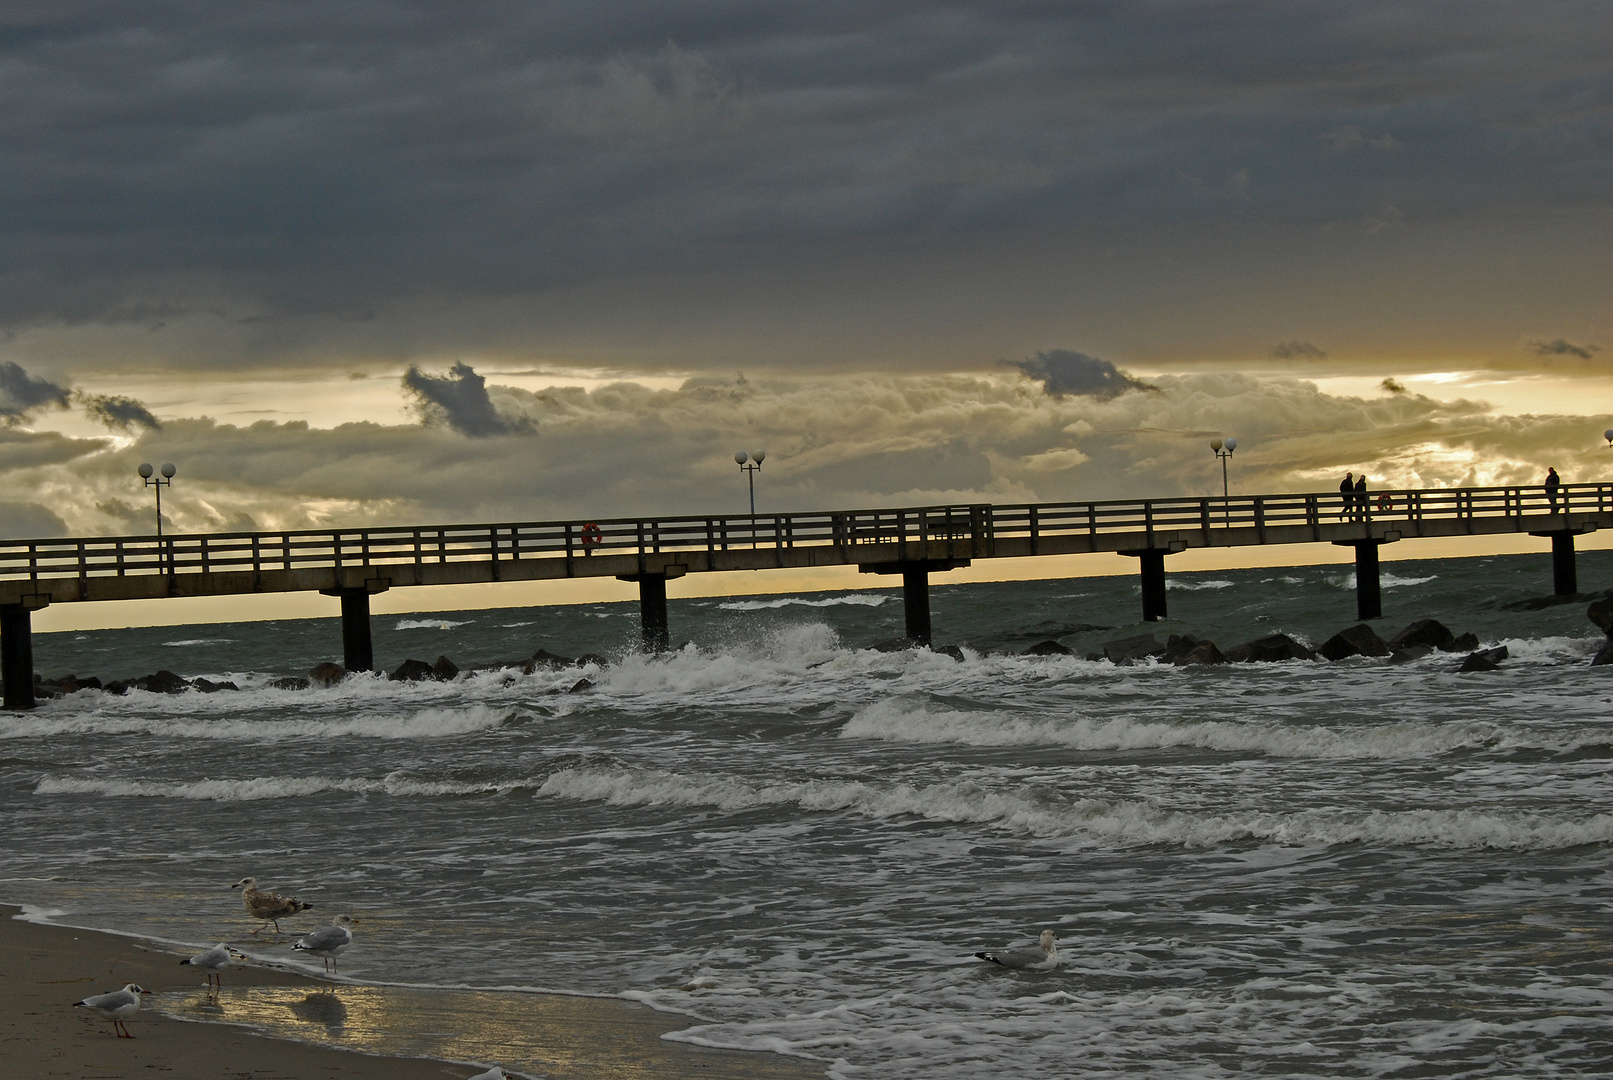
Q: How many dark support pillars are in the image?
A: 7